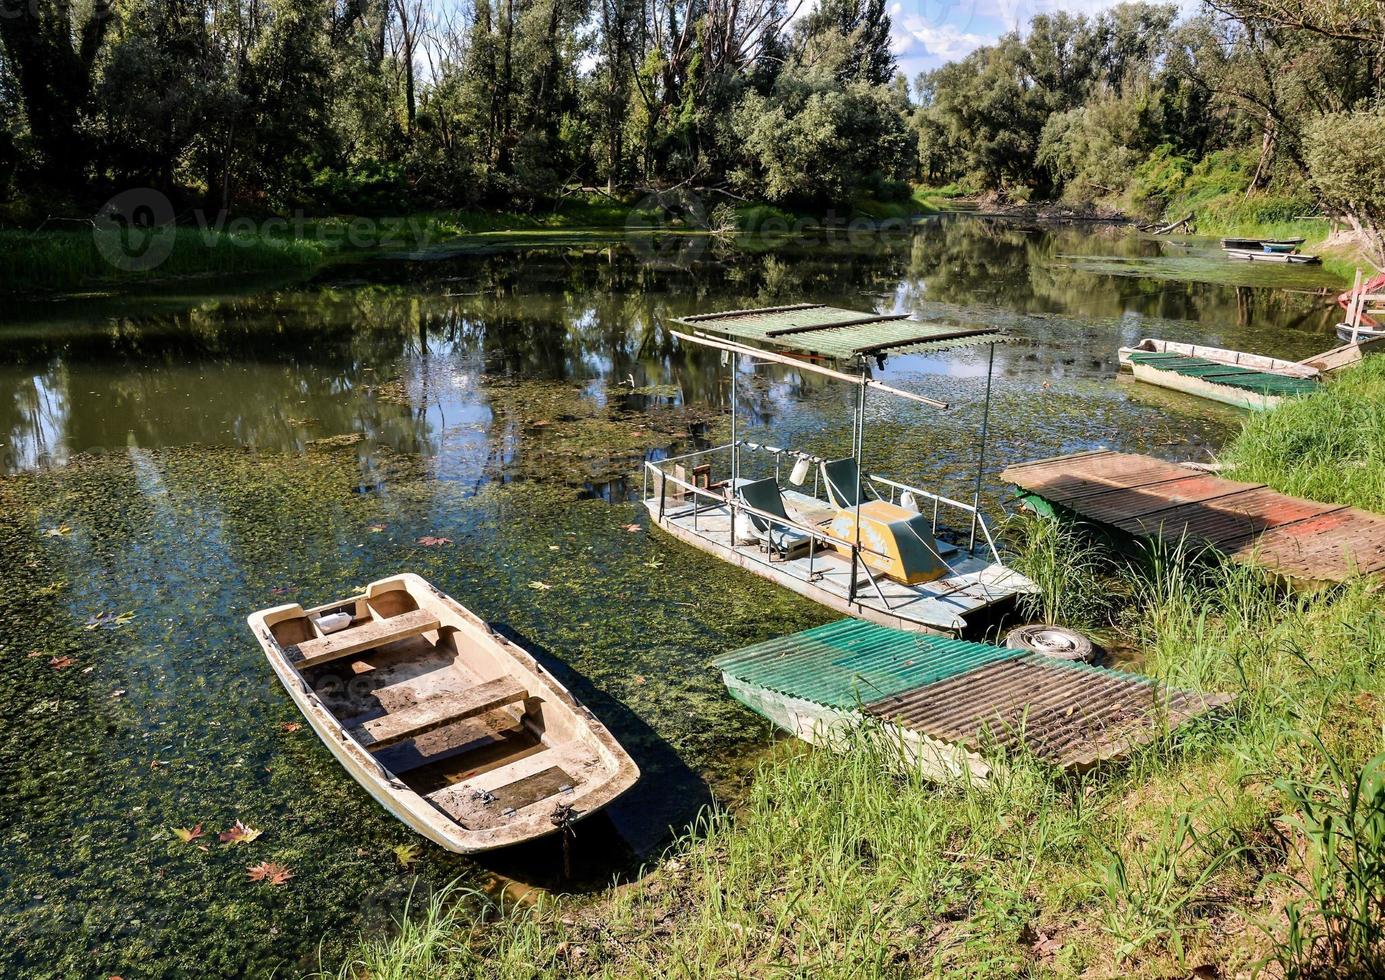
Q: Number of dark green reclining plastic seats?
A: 2